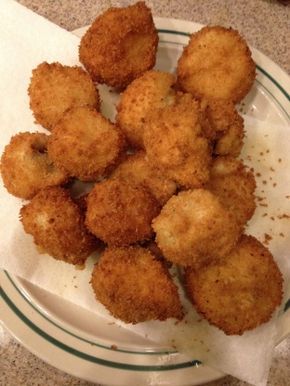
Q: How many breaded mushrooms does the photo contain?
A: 15